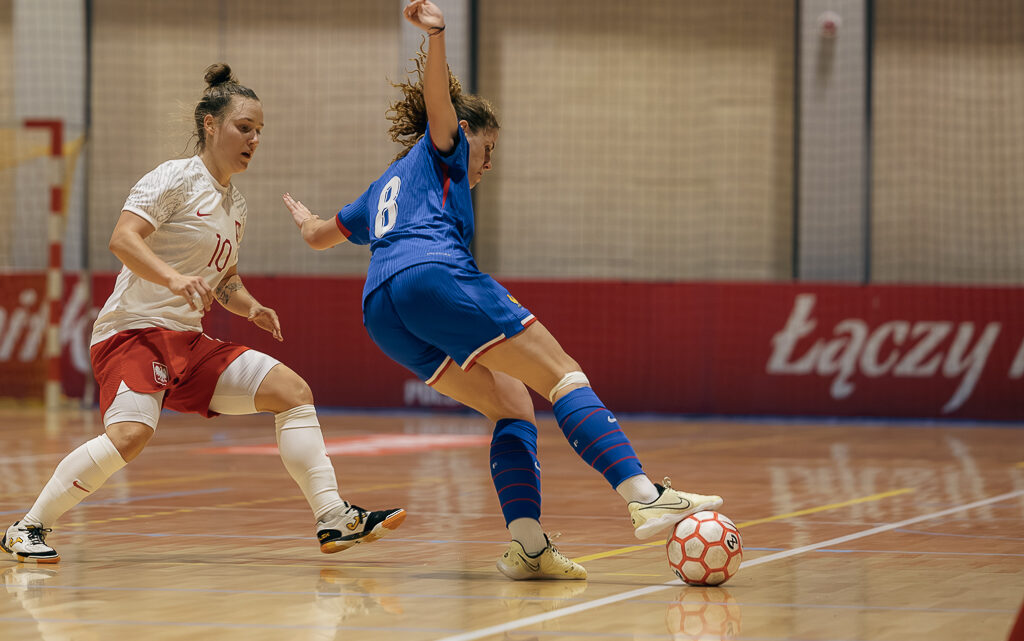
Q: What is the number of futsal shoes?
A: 4